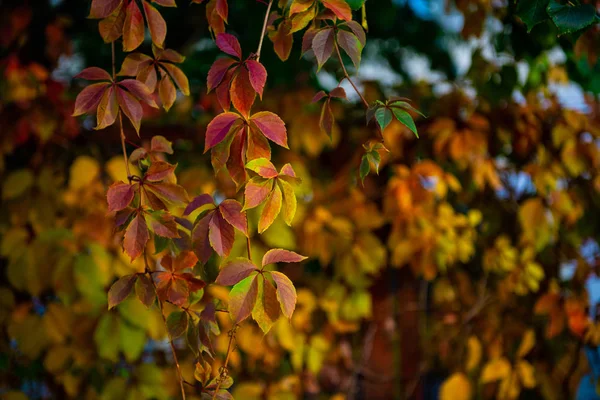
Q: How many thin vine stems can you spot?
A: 3